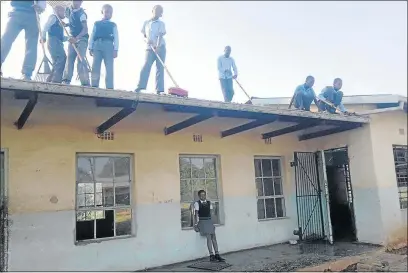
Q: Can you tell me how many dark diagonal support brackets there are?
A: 6